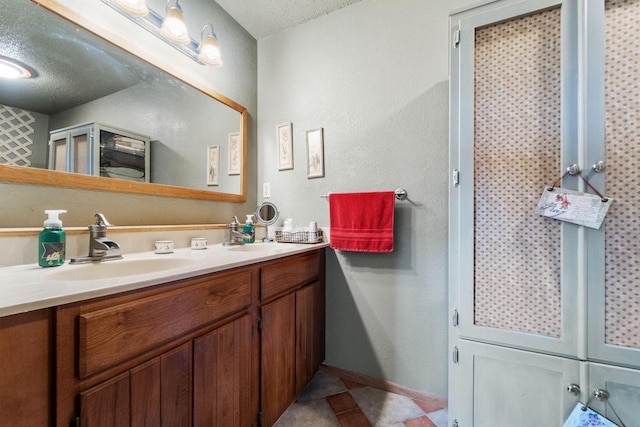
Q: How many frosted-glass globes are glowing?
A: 3